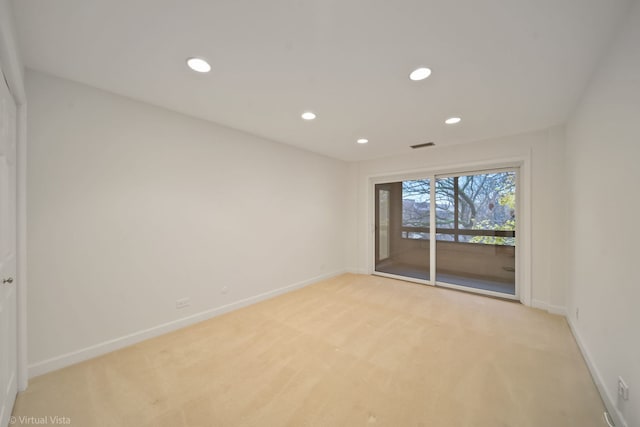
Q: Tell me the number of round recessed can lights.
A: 5